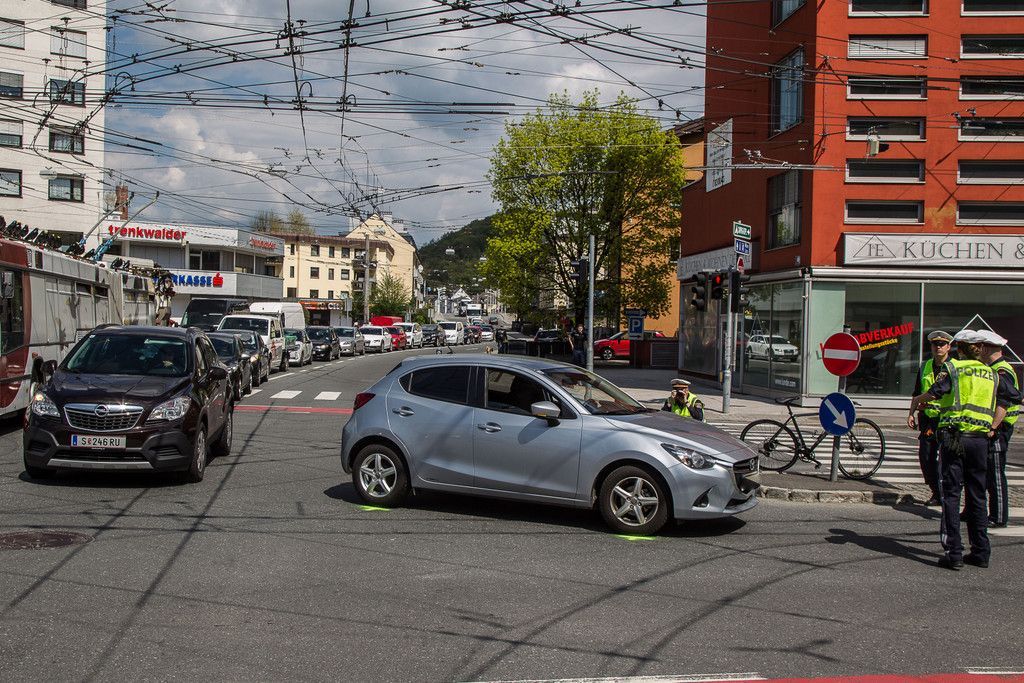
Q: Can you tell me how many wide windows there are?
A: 12